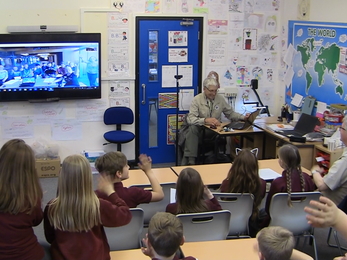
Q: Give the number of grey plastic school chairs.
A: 5